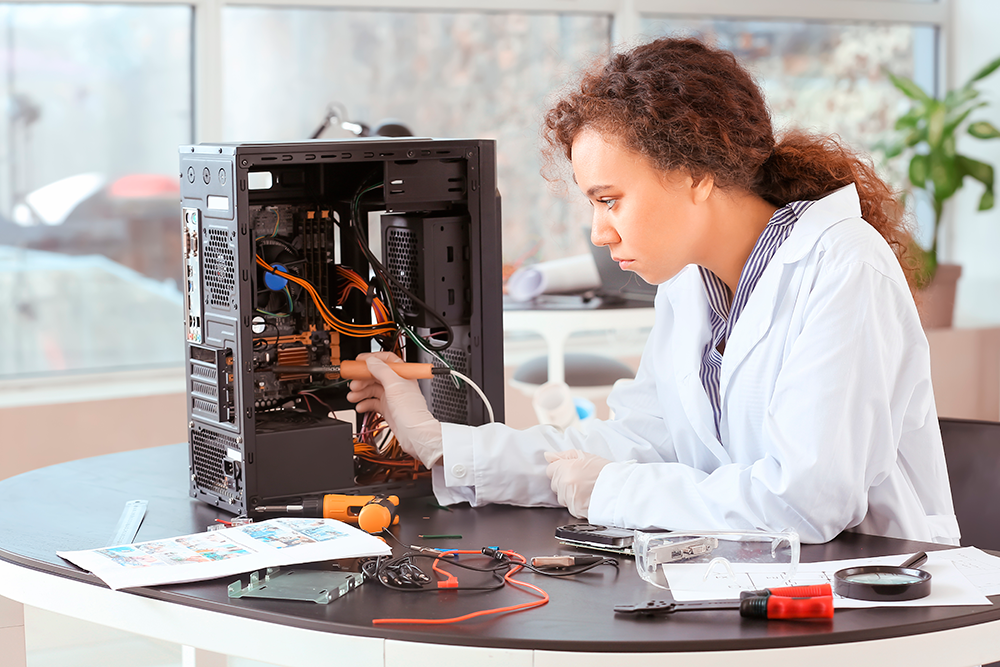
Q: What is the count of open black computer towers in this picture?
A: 1